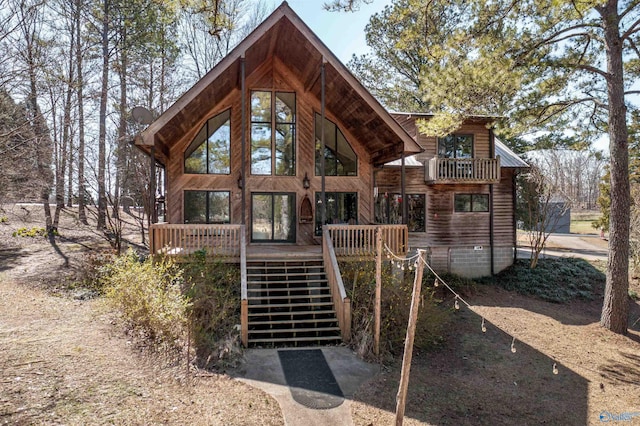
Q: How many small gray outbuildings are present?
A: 1